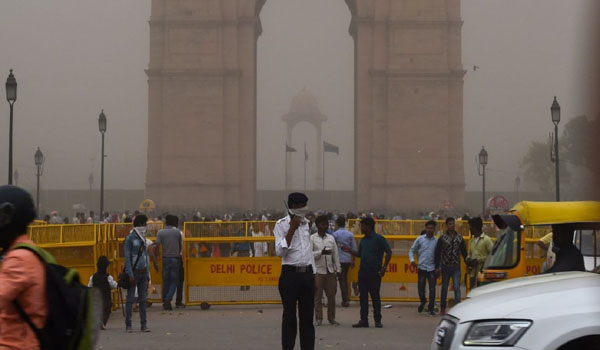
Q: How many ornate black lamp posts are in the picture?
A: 5